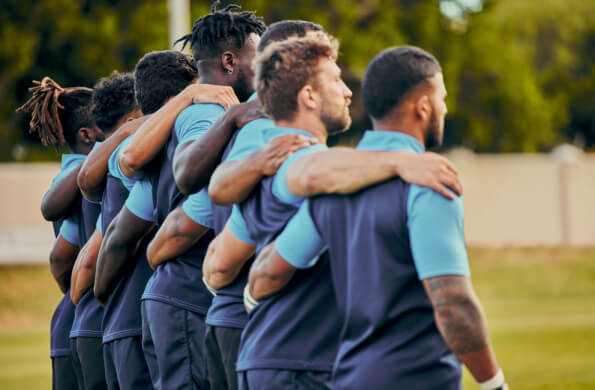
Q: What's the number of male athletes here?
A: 7